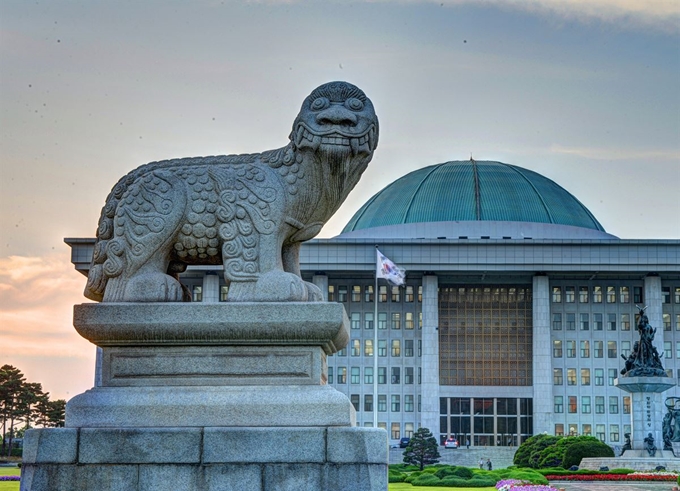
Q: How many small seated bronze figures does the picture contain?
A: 3